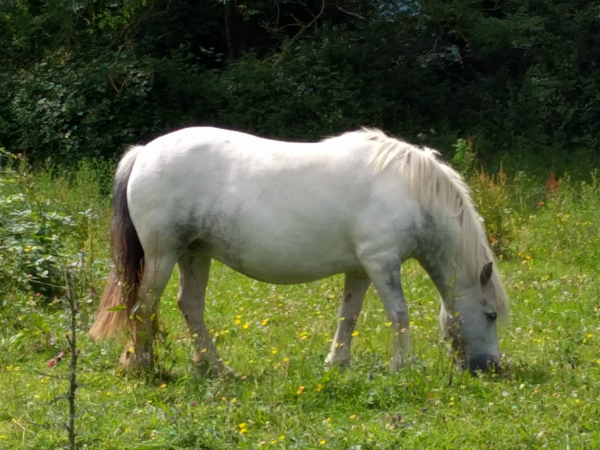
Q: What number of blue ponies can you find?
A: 0